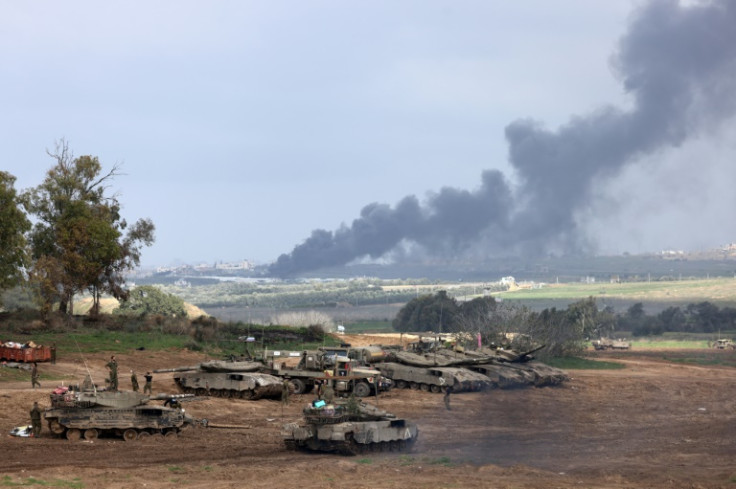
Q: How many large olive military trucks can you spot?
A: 1